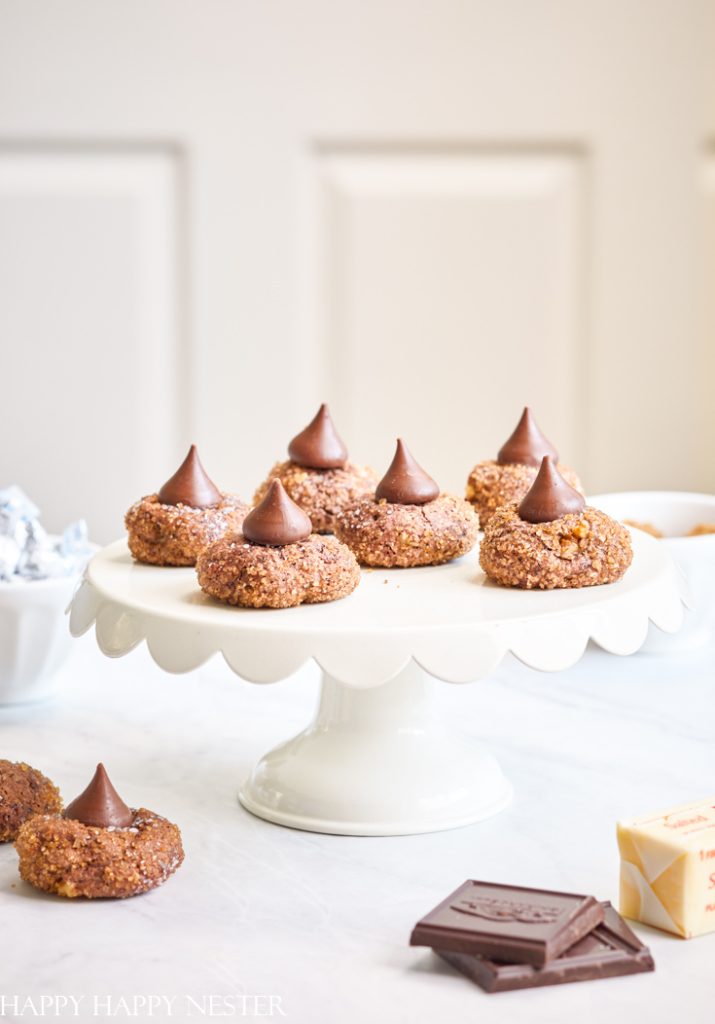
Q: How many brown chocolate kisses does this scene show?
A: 7